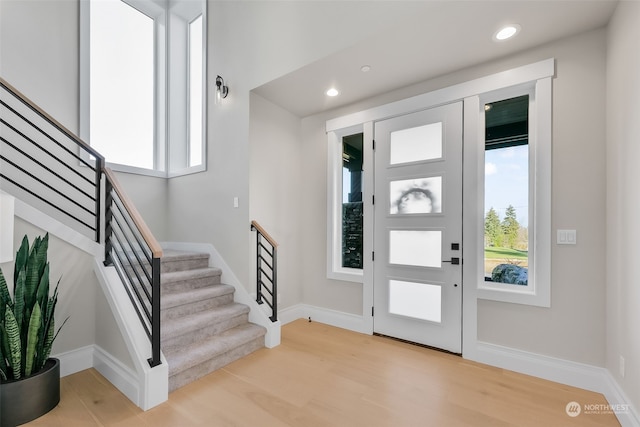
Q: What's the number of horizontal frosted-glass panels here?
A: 4